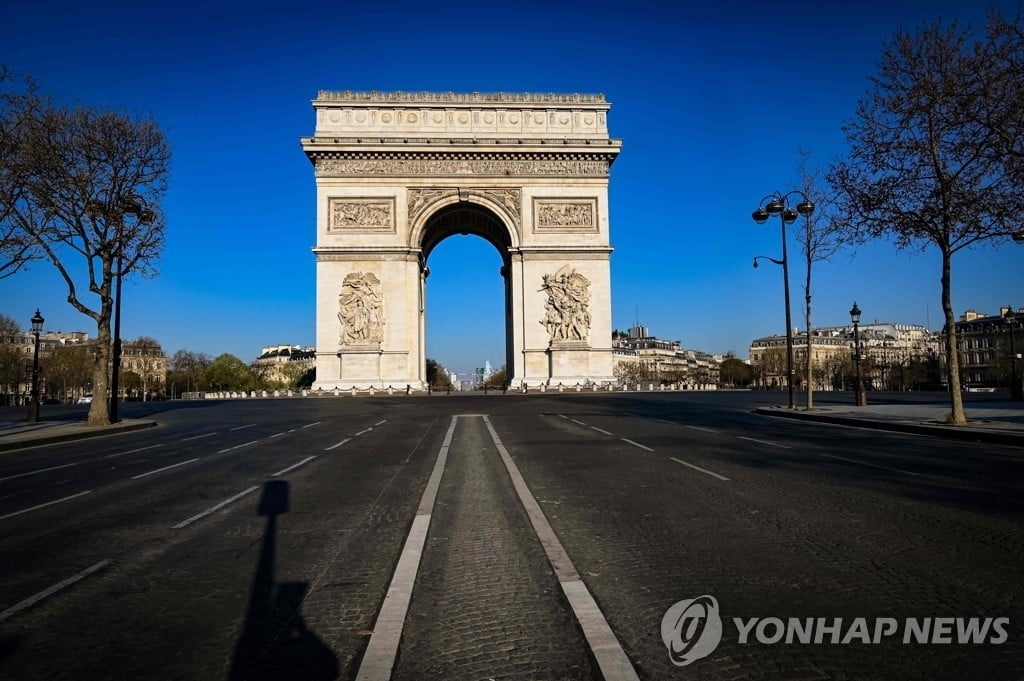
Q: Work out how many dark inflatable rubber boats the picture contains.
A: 0